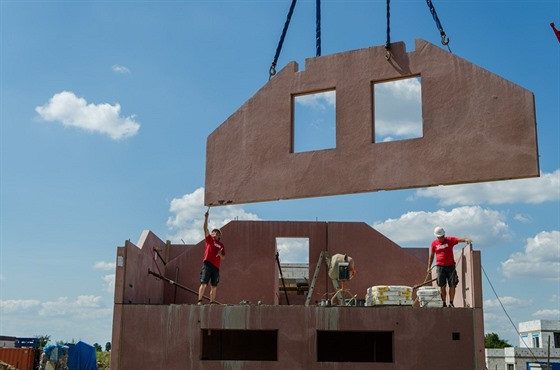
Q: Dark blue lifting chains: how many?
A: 4